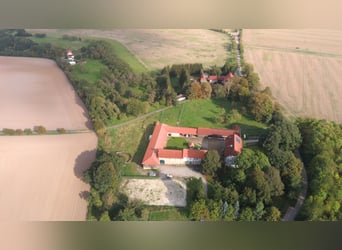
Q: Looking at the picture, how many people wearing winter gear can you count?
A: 0